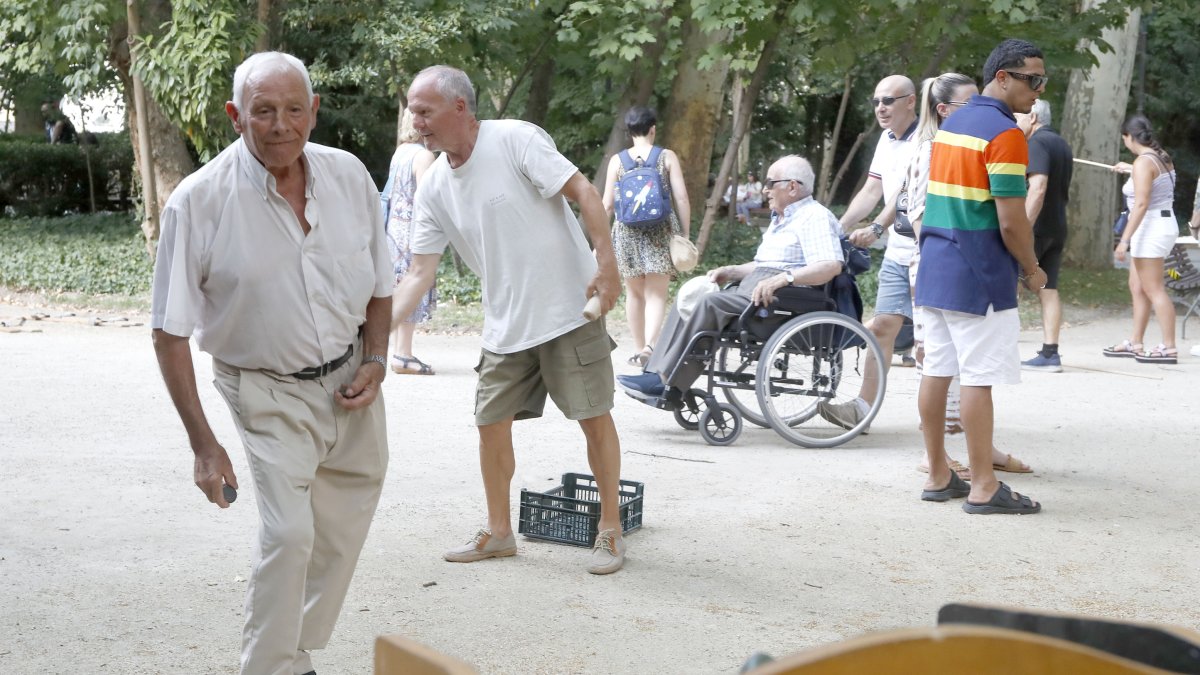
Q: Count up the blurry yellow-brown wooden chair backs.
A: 2